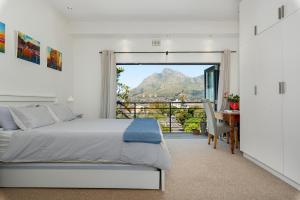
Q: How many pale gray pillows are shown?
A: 2